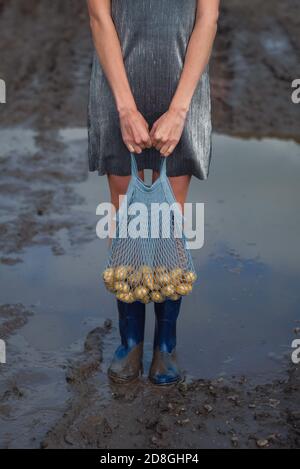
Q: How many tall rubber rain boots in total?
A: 2